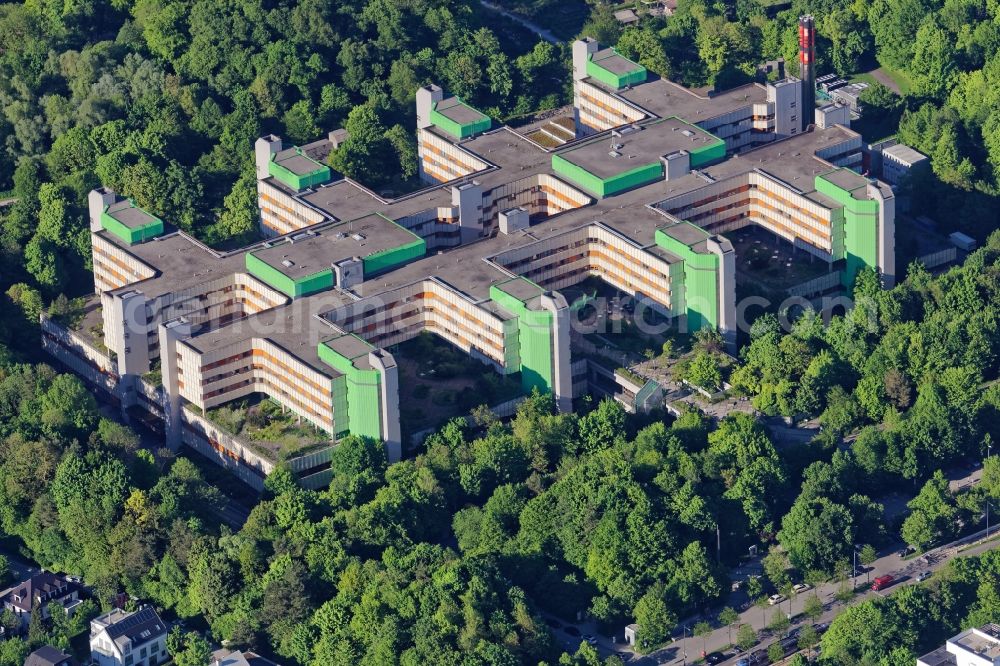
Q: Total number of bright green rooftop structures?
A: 10